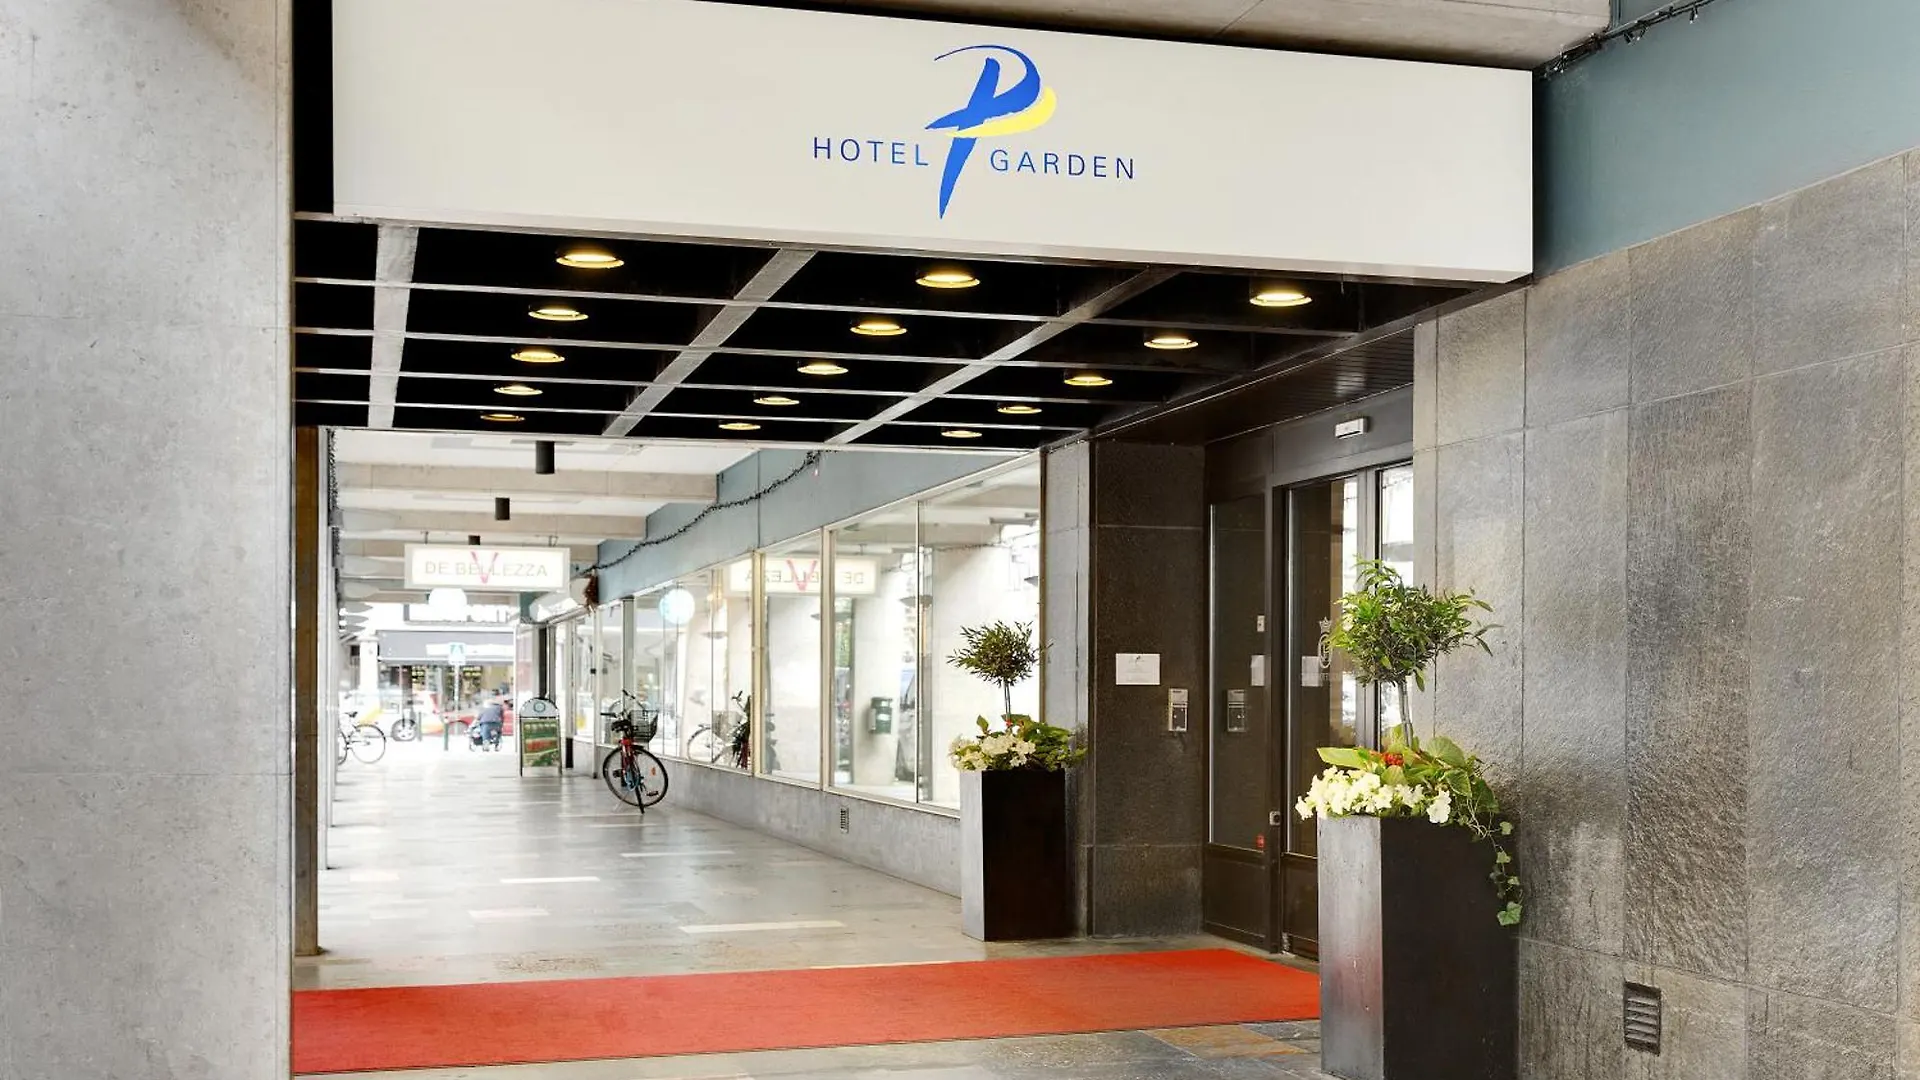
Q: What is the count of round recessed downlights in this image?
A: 15